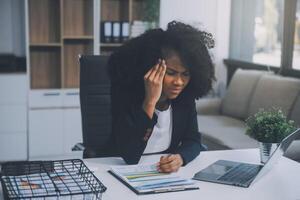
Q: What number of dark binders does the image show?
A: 3